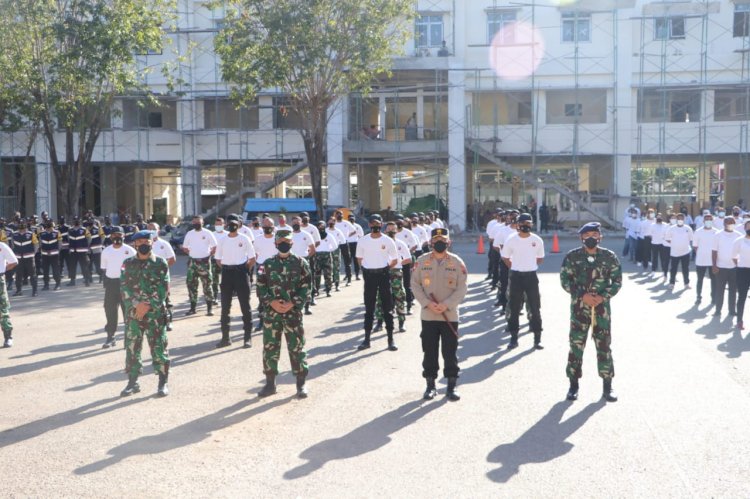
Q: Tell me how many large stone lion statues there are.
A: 0